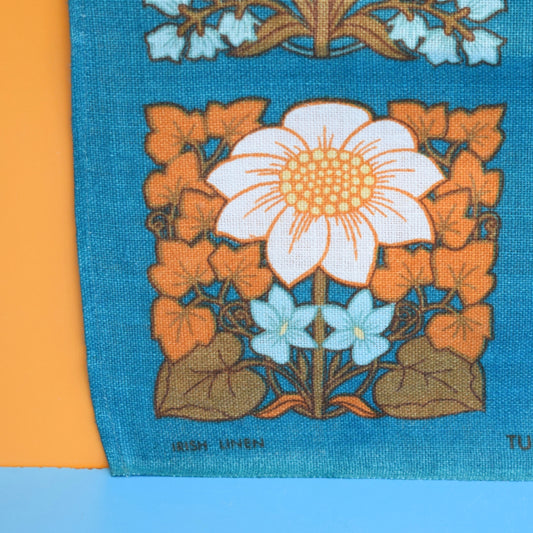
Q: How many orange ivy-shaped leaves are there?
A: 14